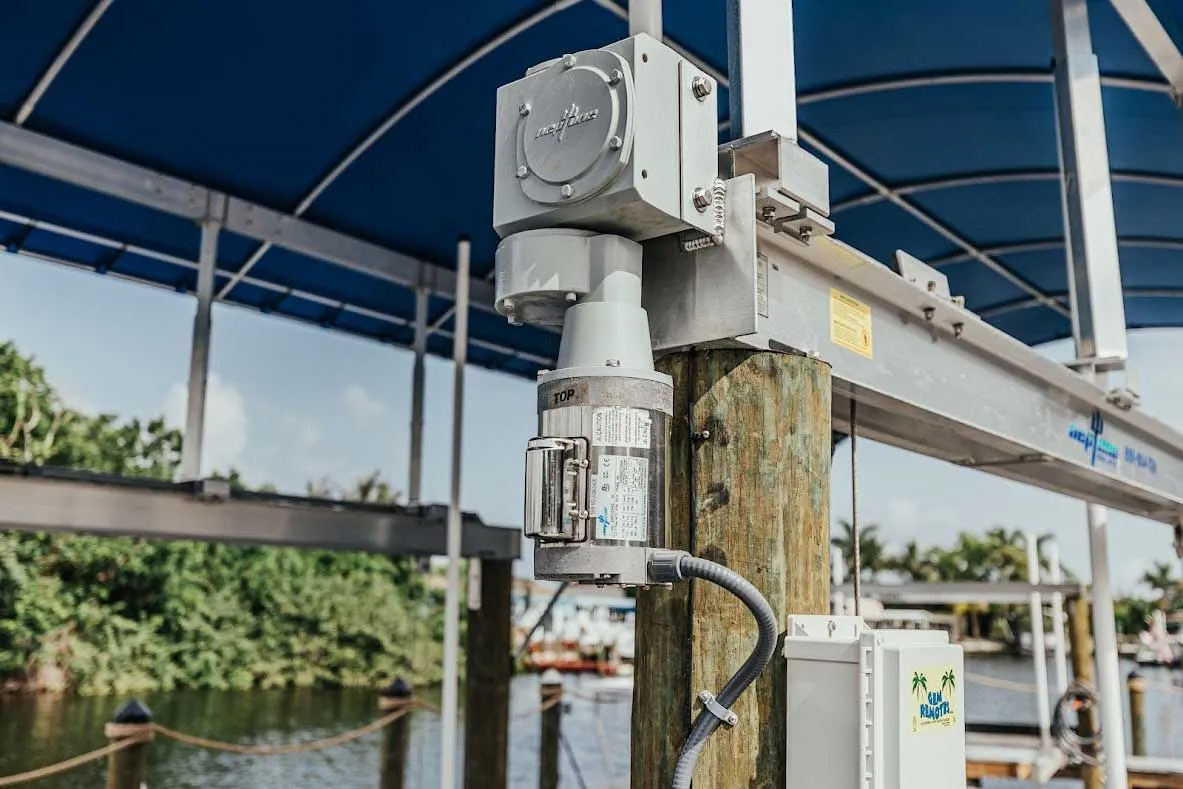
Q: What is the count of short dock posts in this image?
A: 4